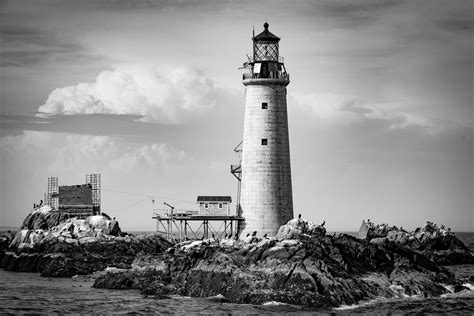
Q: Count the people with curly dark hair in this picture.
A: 0